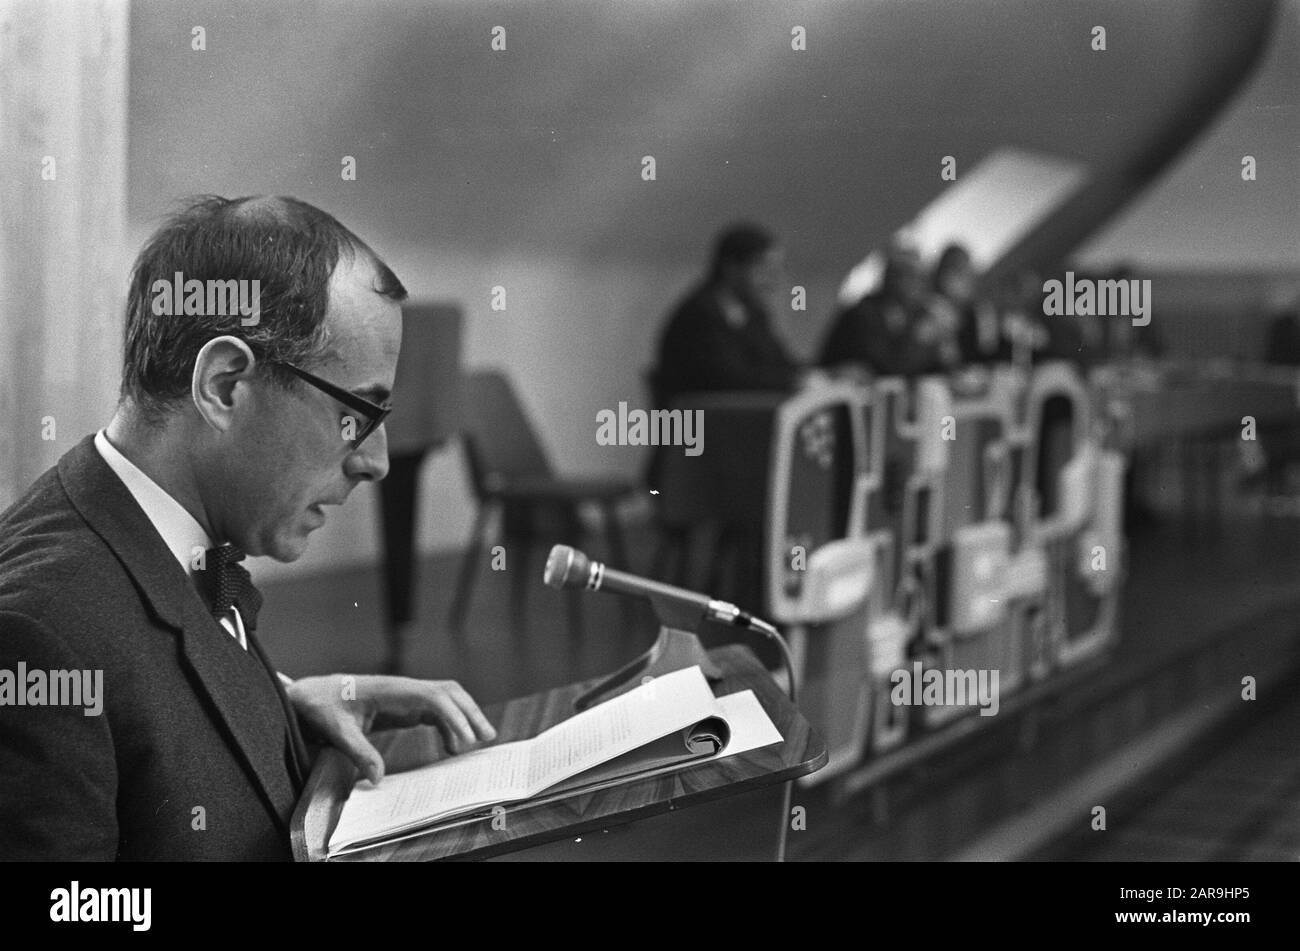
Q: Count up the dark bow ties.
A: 1